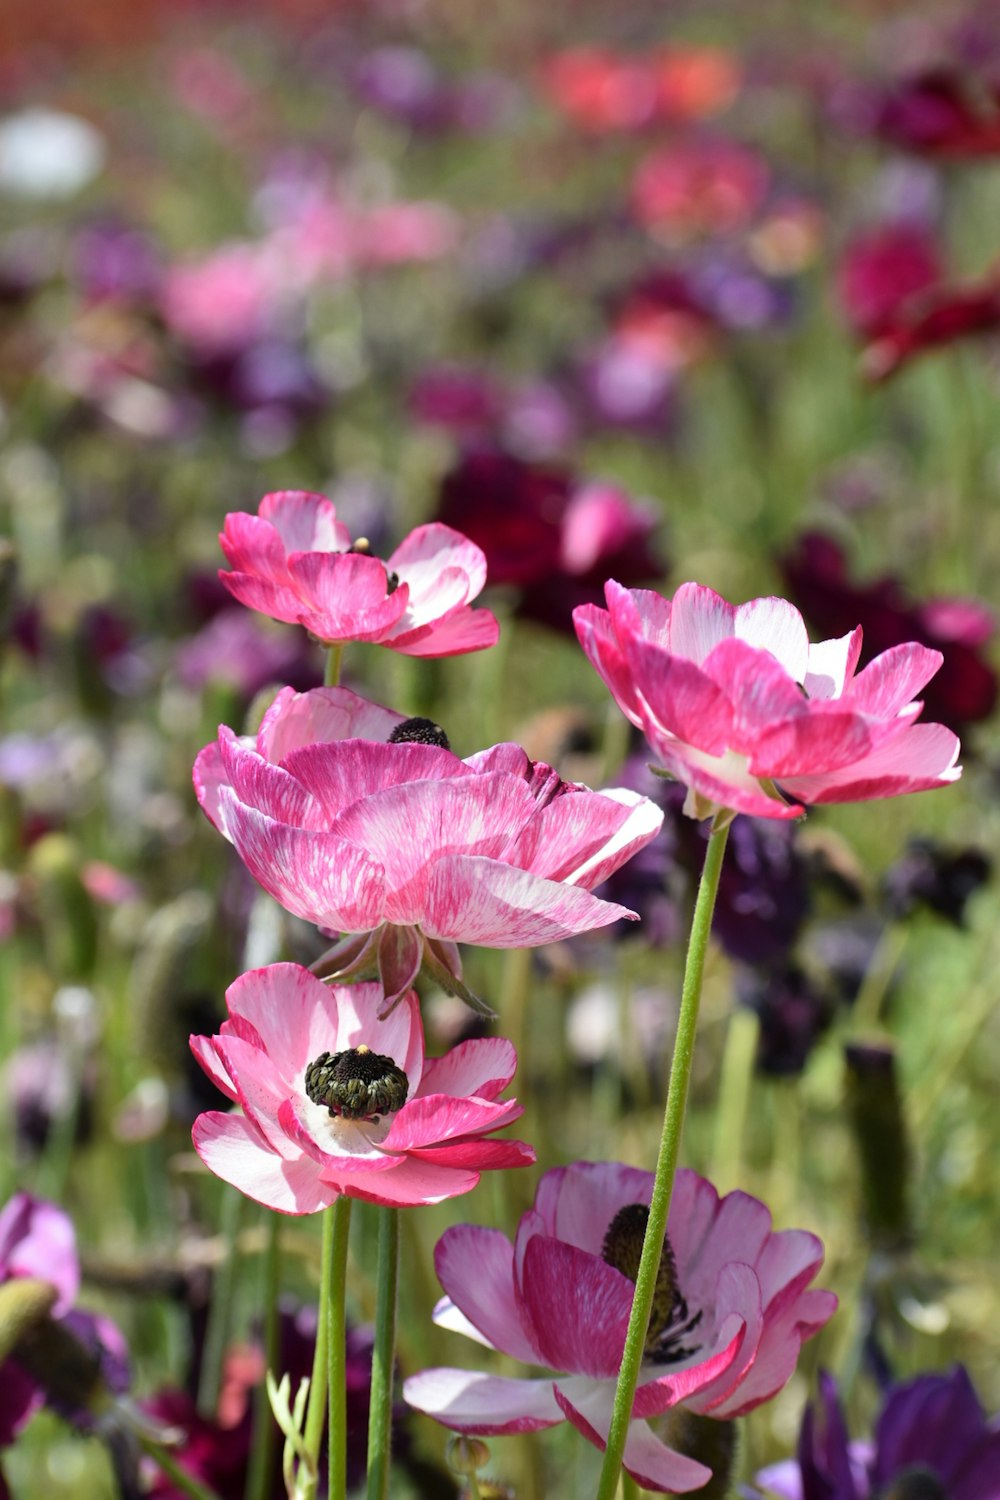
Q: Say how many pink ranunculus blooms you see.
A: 5